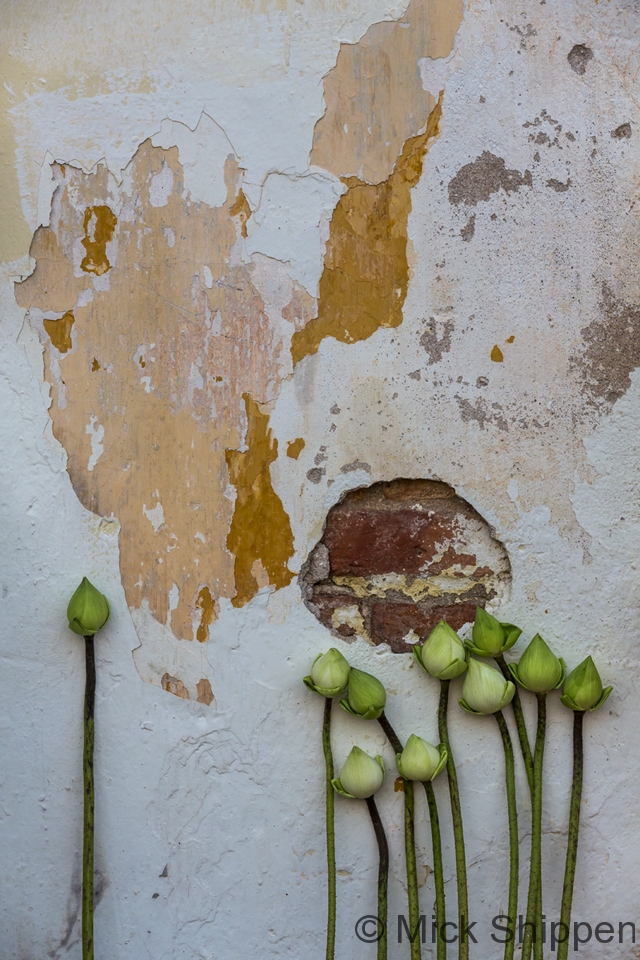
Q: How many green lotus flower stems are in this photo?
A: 10